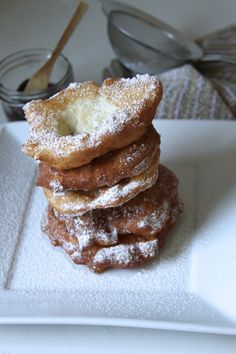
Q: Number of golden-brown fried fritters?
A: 5